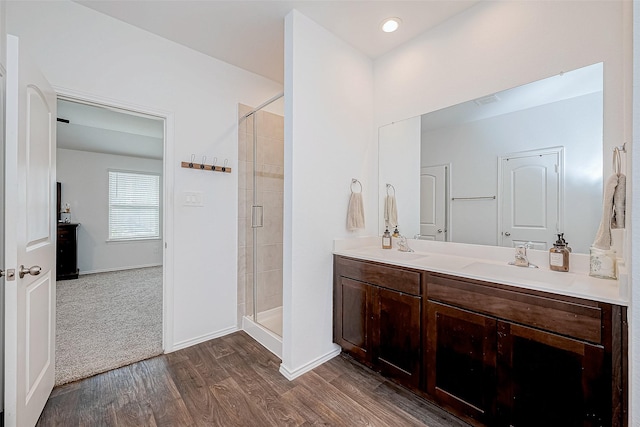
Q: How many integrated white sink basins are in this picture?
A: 2